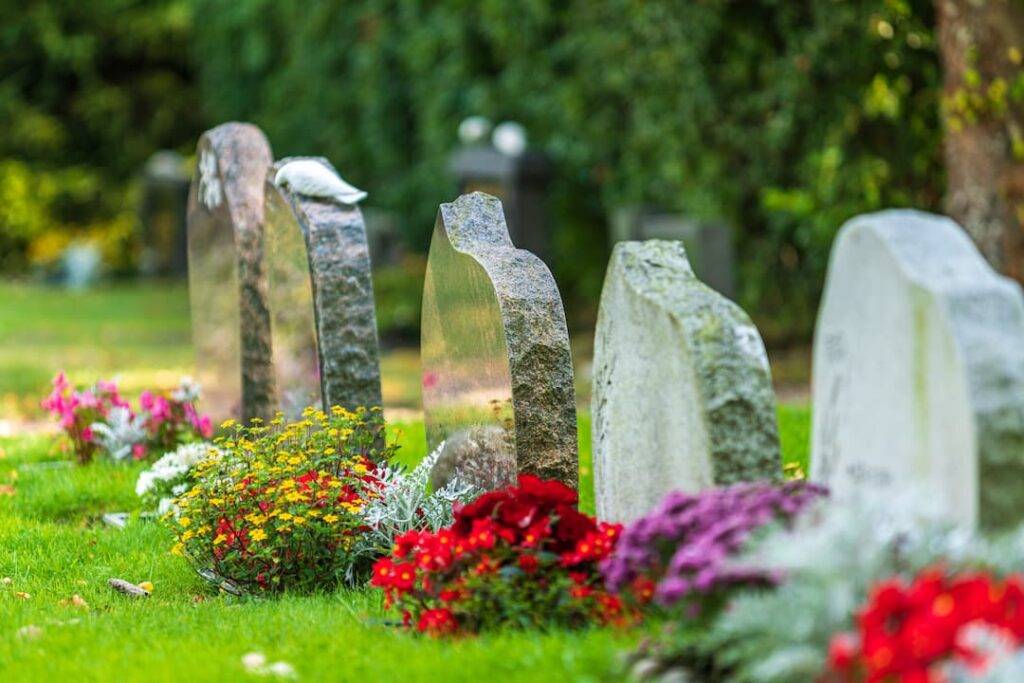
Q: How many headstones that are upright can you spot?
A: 5